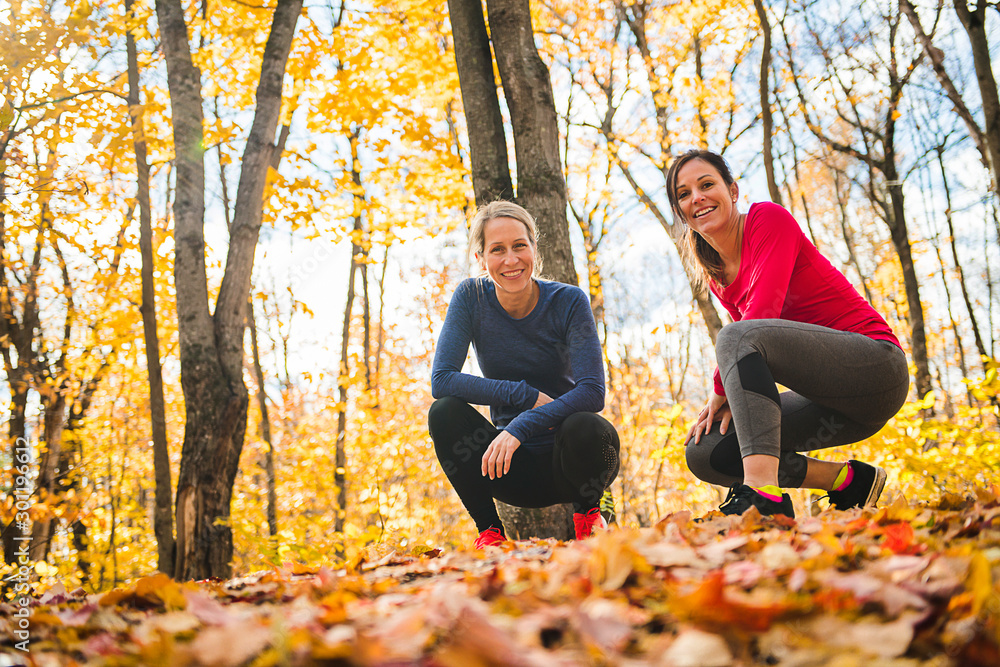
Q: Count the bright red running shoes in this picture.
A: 2